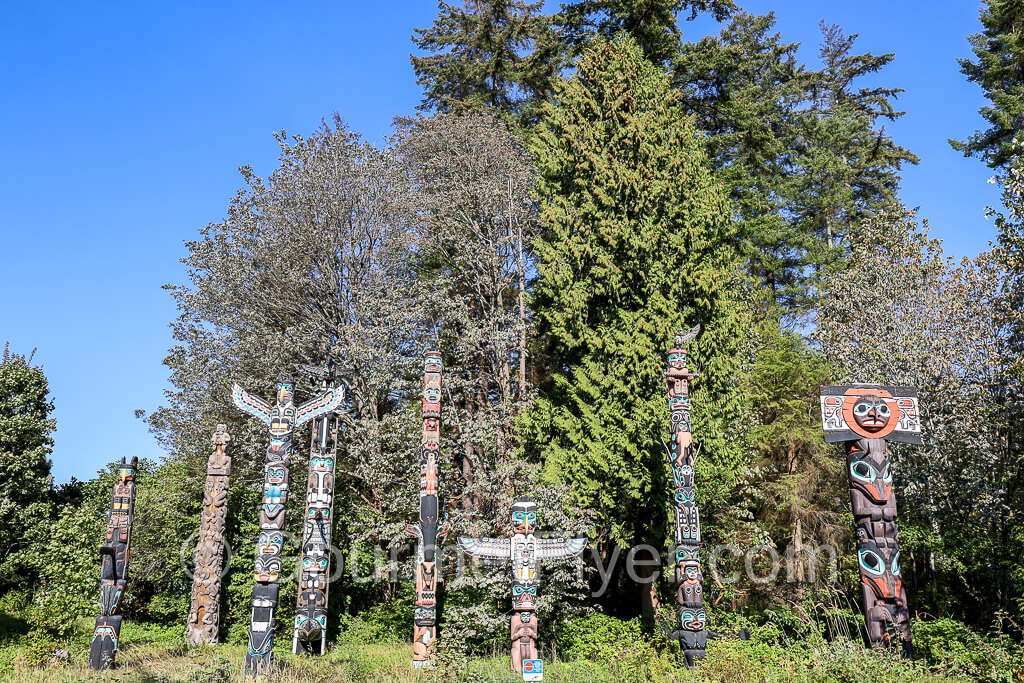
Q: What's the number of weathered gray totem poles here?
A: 1